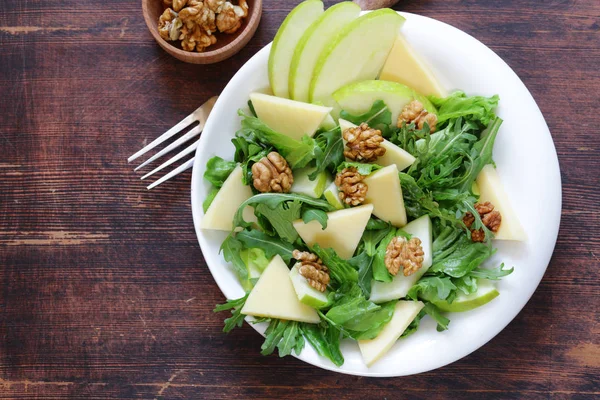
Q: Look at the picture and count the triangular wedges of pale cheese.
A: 9